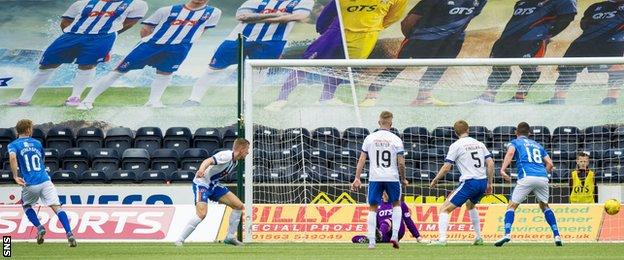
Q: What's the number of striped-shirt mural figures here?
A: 3